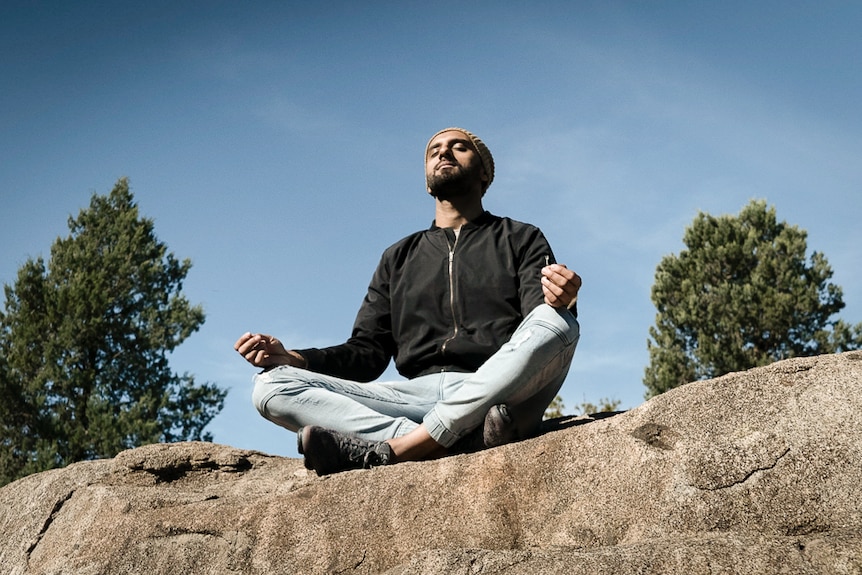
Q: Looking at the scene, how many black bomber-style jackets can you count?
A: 1